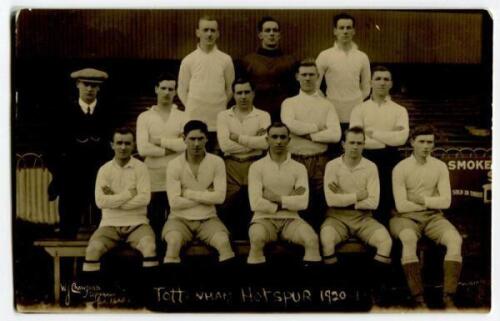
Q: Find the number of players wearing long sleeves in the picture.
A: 12